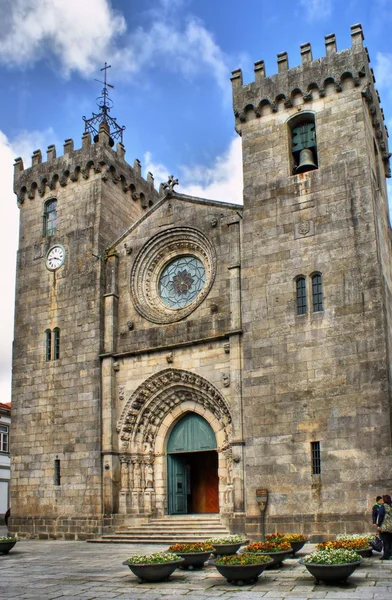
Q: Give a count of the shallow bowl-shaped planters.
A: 10